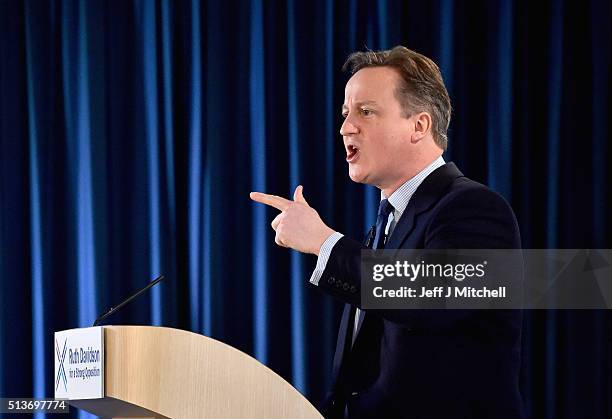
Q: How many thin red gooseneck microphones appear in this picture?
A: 0